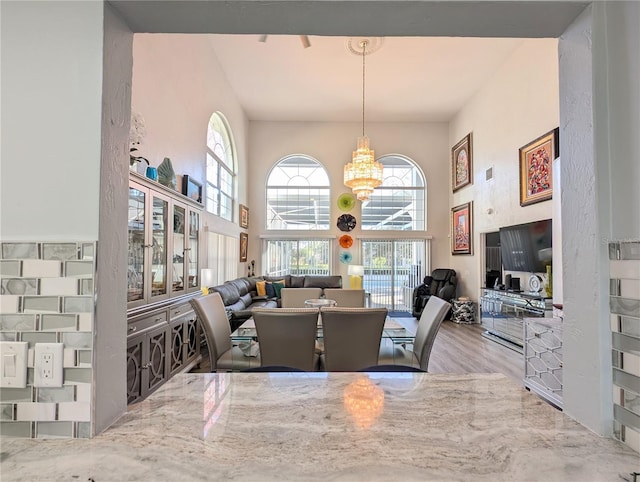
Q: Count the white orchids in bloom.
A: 1